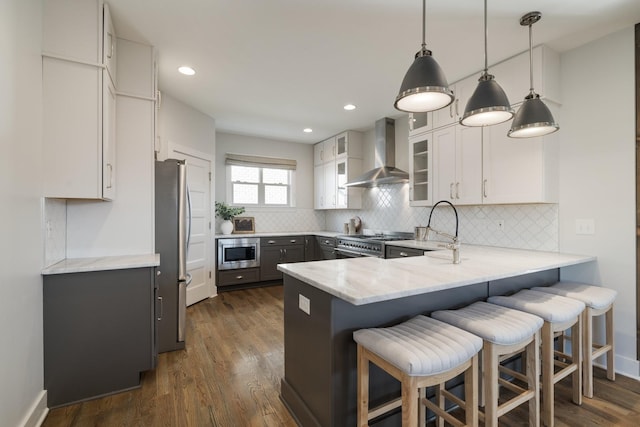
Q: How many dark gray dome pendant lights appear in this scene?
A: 3